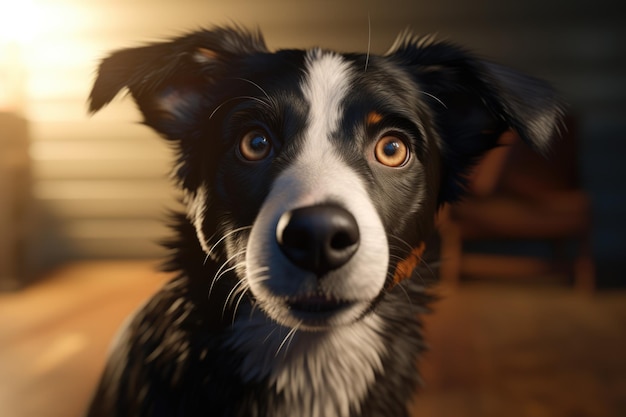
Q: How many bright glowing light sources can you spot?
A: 1